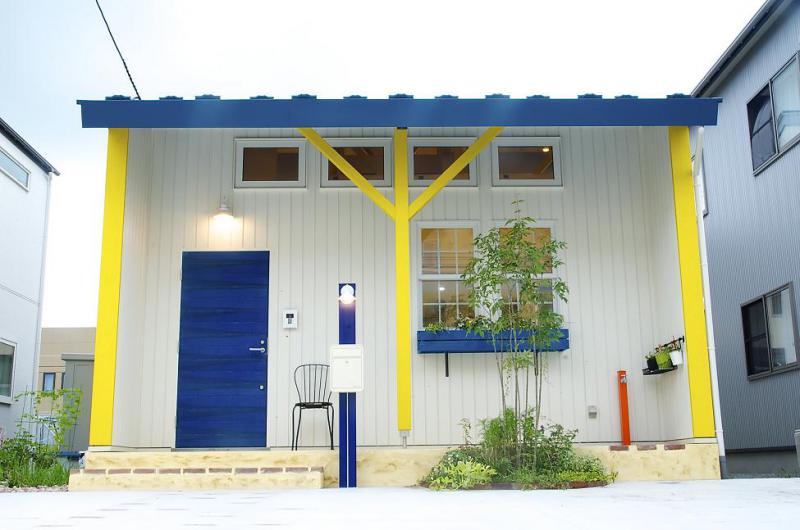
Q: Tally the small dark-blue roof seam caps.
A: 13